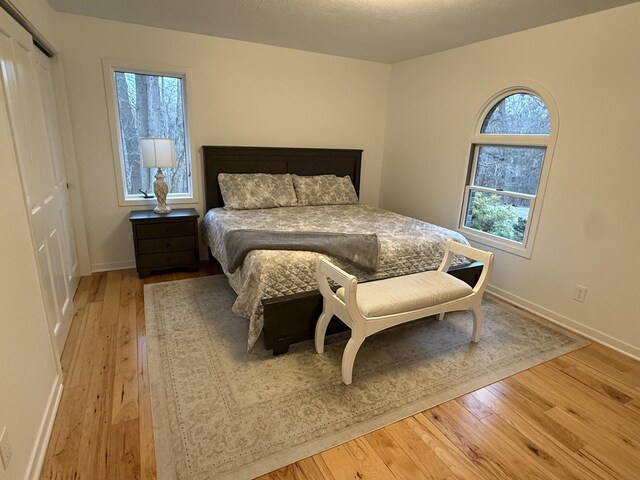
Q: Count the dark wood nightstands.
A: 1